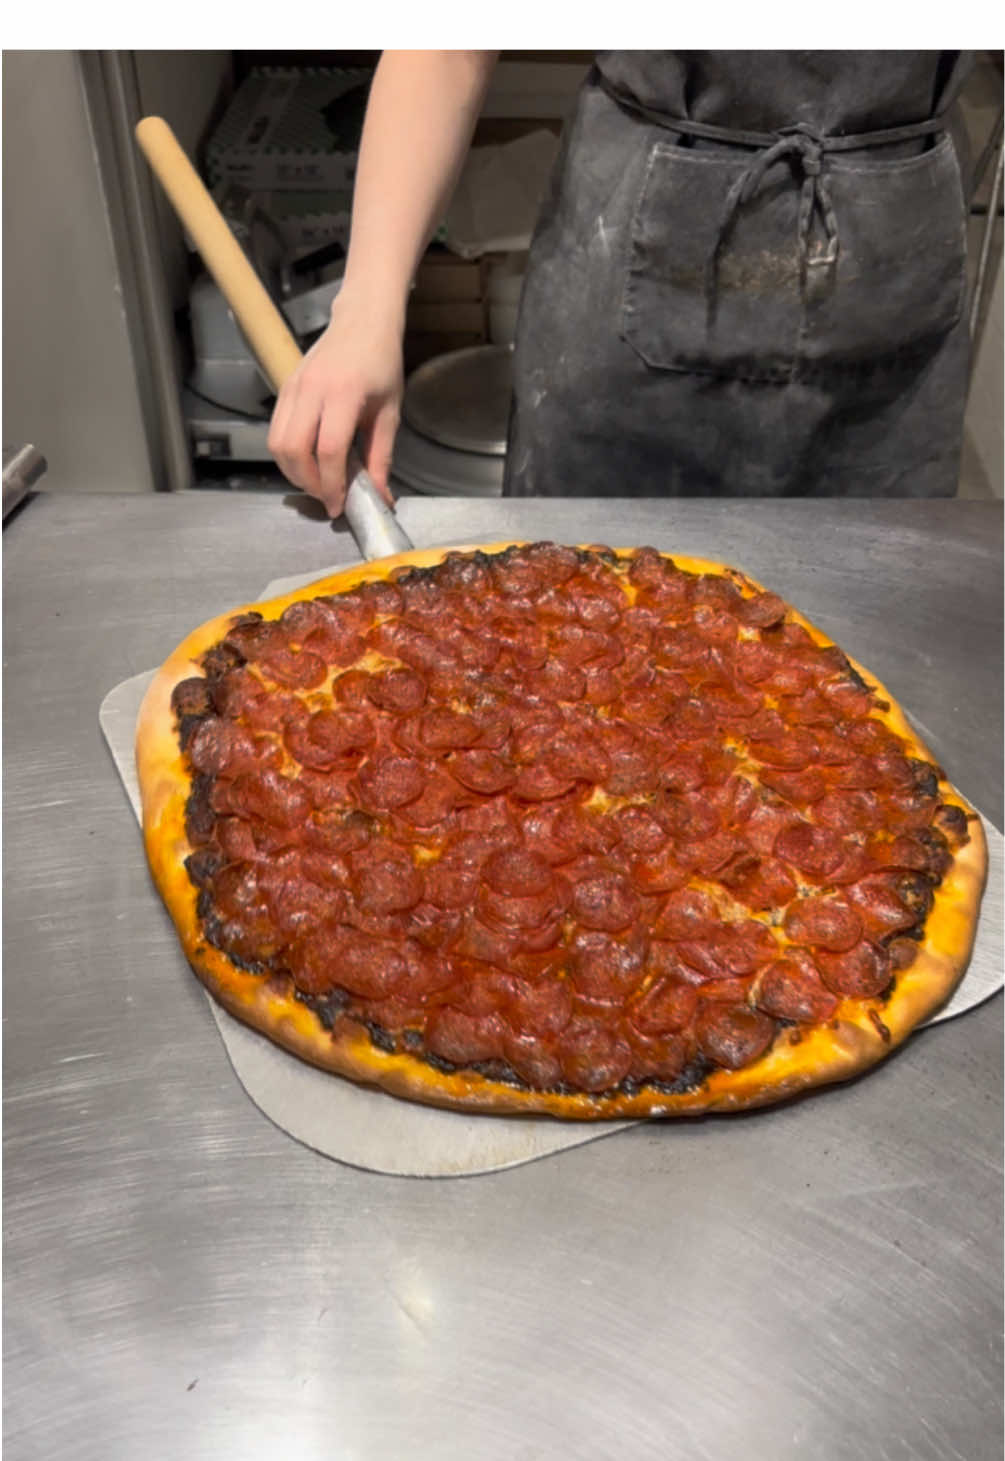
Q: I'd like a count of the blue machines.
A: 0